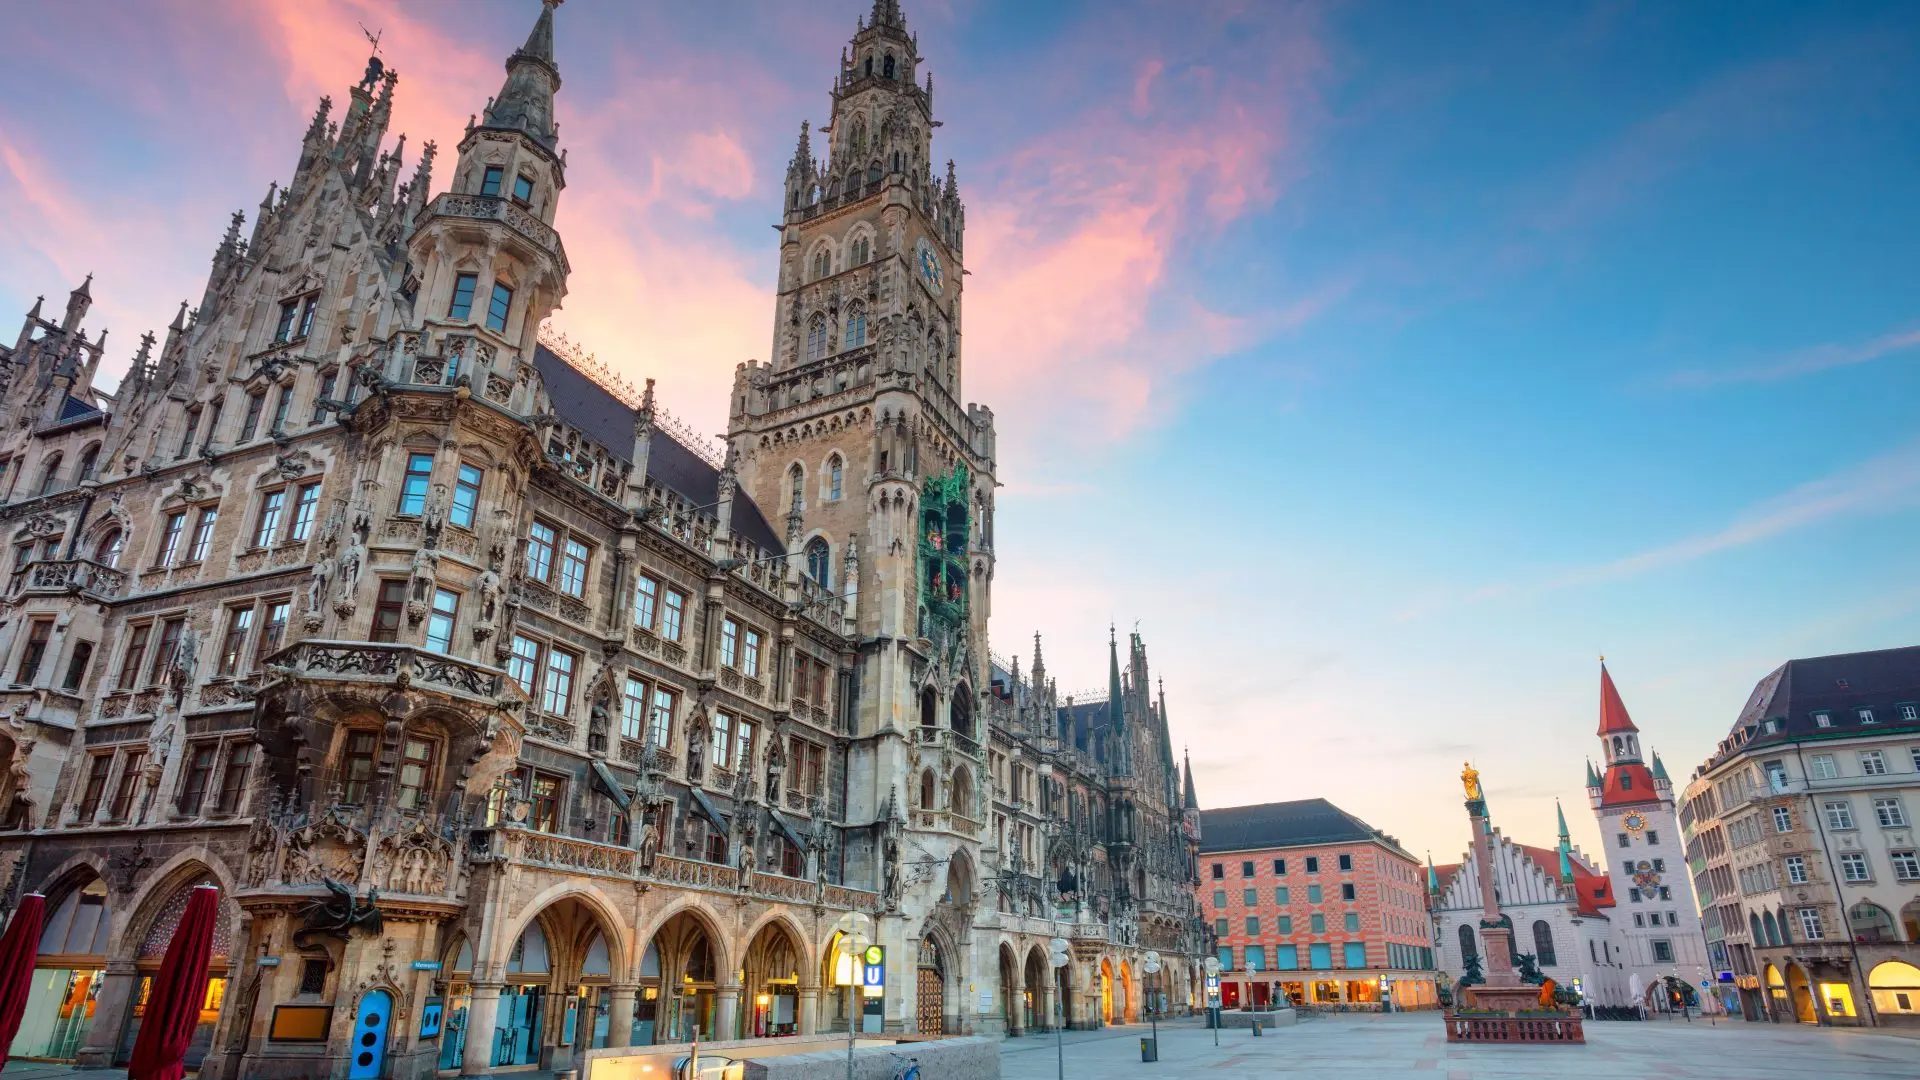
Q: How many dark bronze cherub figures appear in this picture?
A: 2